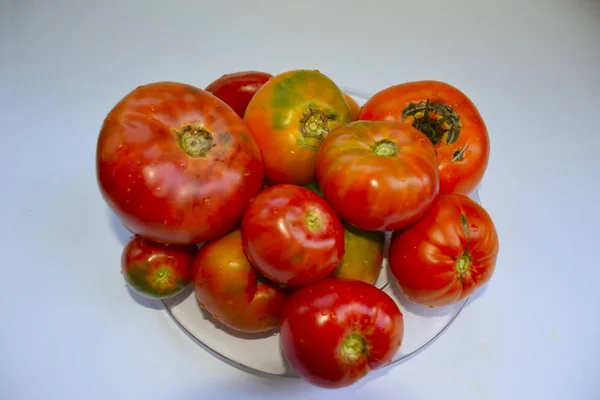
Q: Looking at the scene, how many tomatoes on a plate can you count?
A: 12